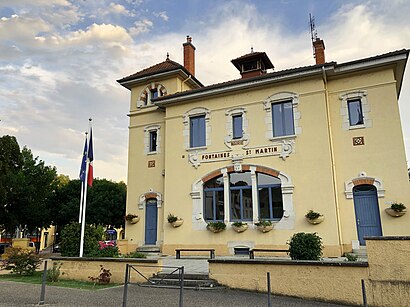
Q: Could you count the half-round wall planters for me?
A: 7